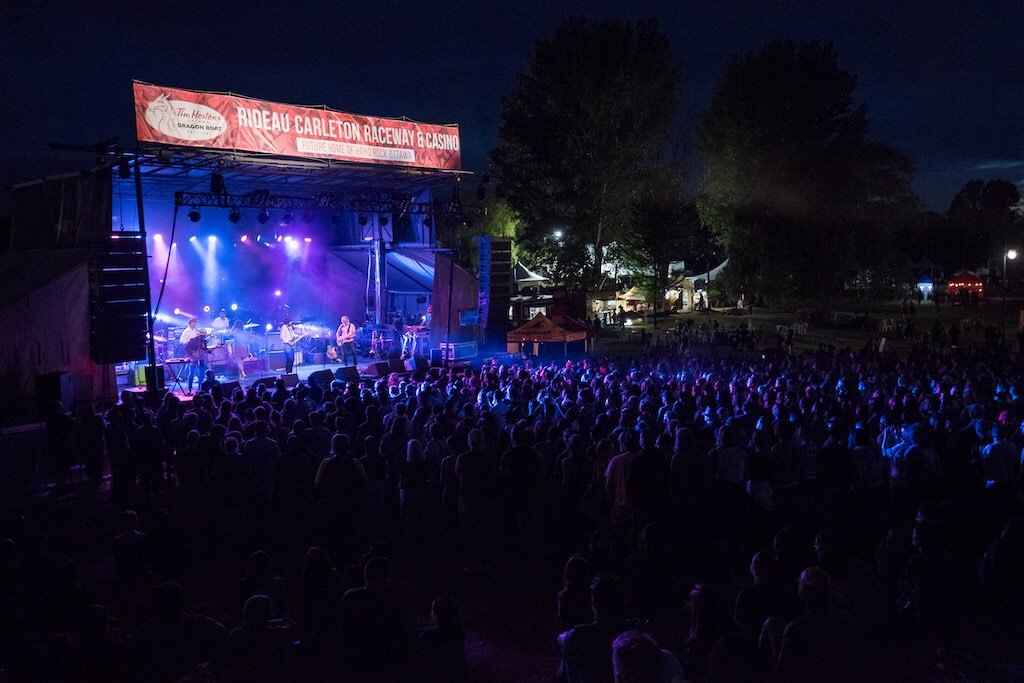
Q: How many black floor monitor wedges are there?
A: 8